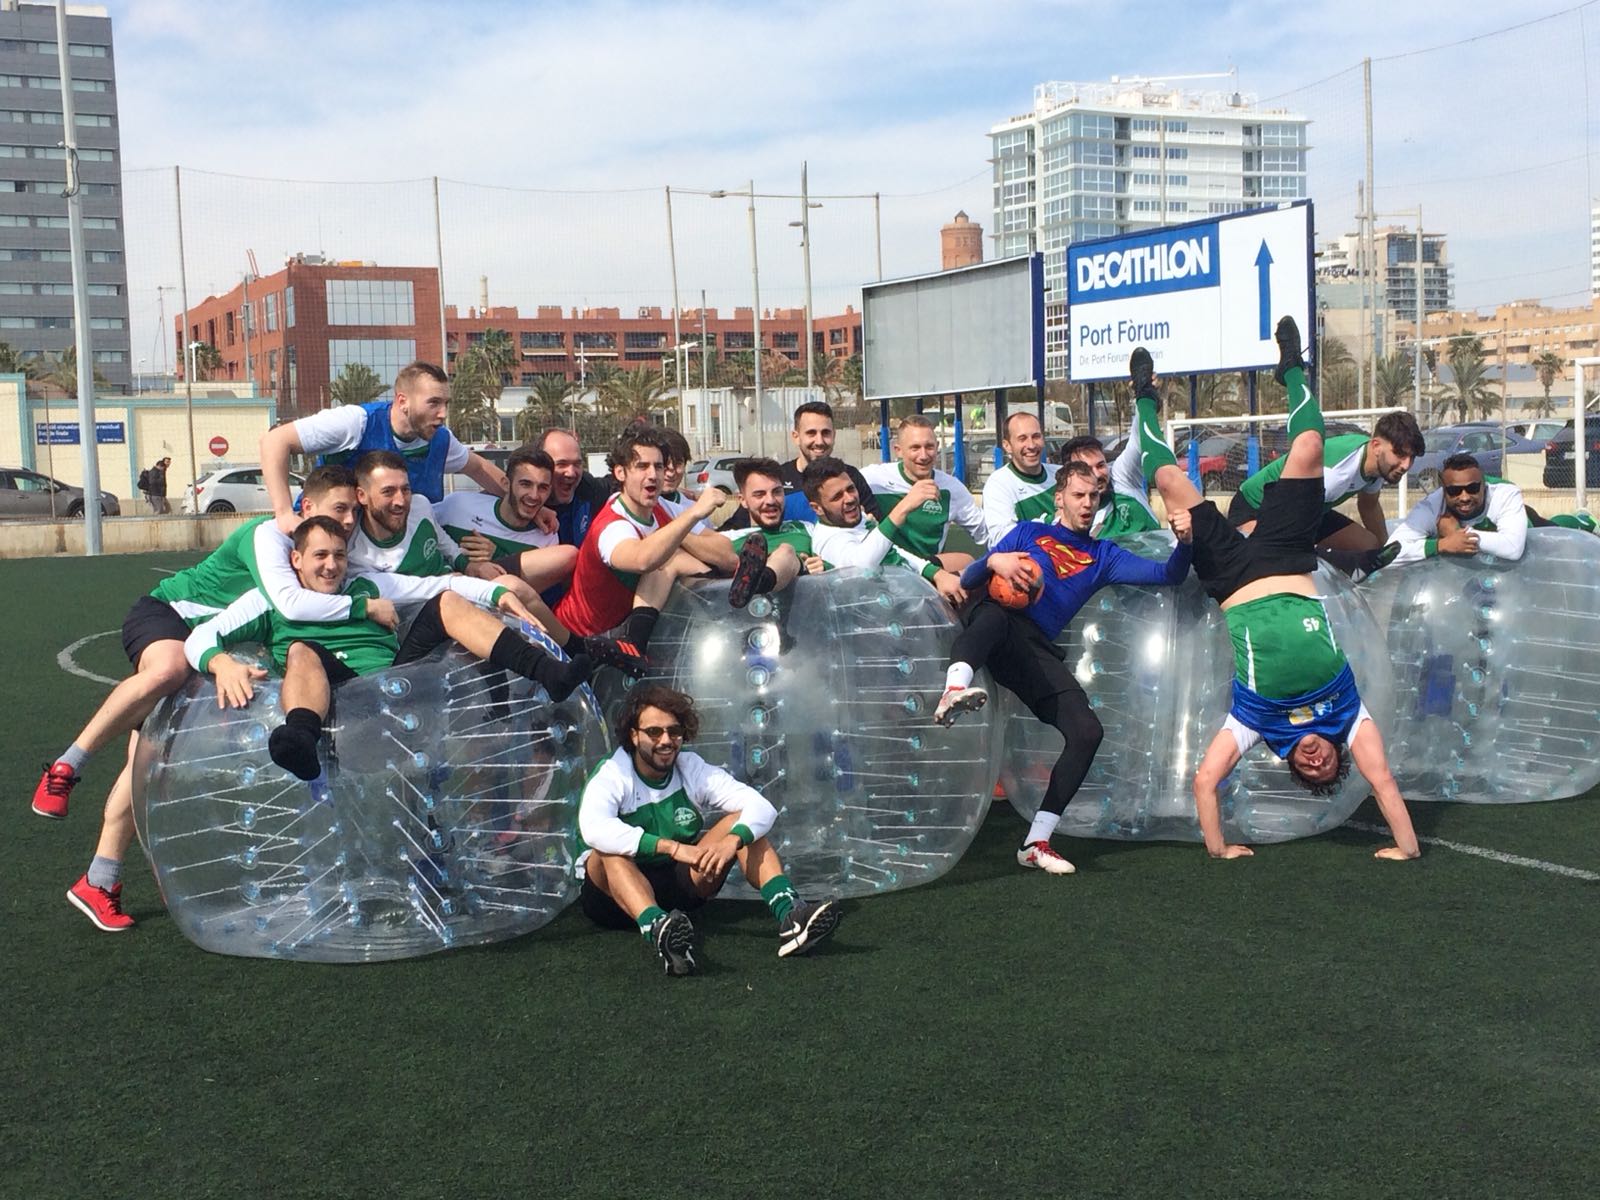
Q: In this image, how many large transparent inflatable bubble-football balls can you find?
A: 4